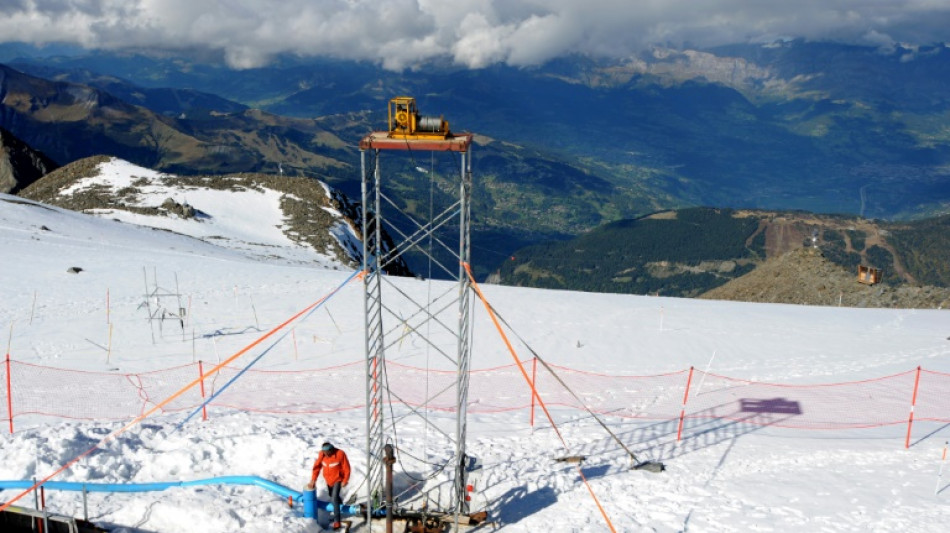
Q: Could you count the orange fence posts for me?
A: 6